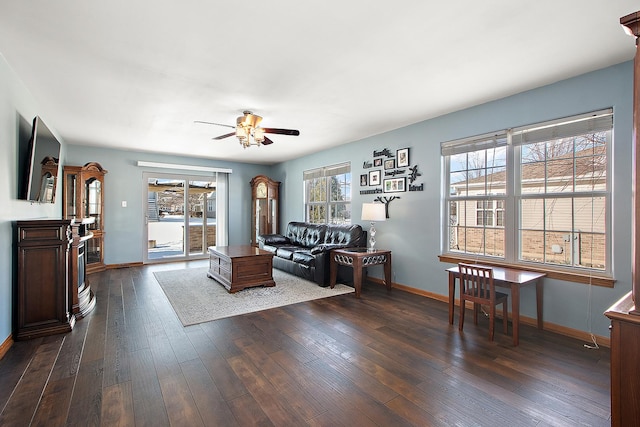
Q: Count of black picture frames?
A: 6